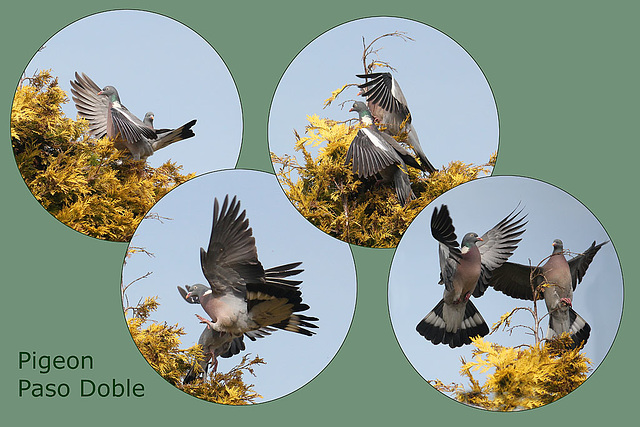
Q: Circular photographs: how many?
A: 4